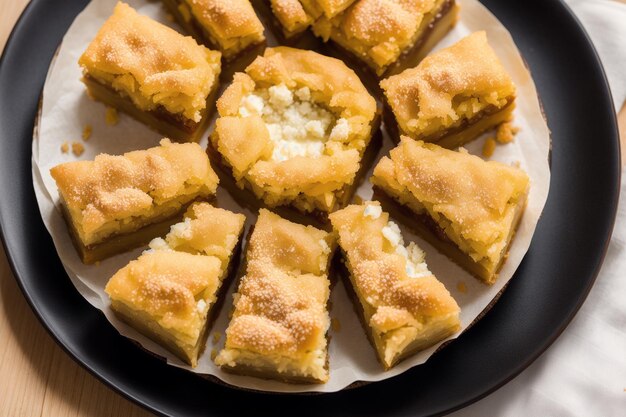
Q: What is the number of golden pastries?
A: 11